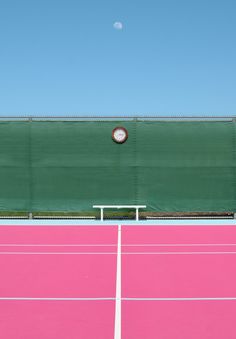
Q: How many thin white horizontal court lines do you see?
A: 3